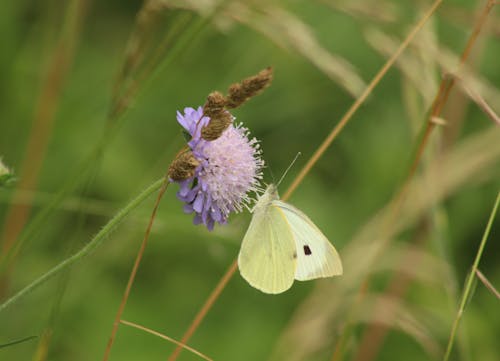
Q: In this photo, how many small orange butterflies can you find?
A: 0